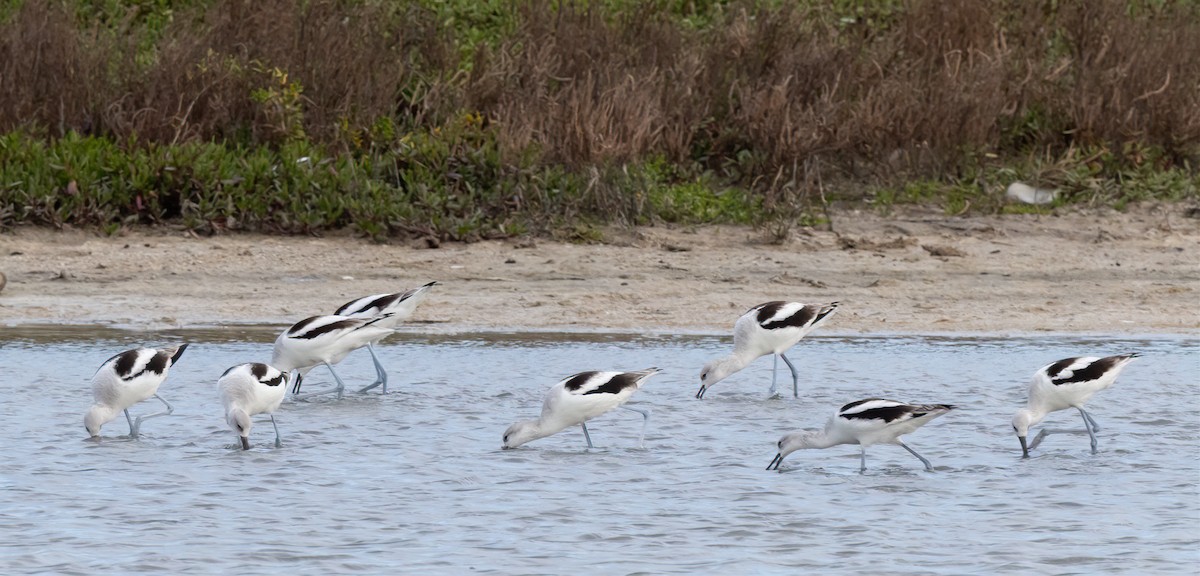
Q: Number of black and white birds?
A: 8